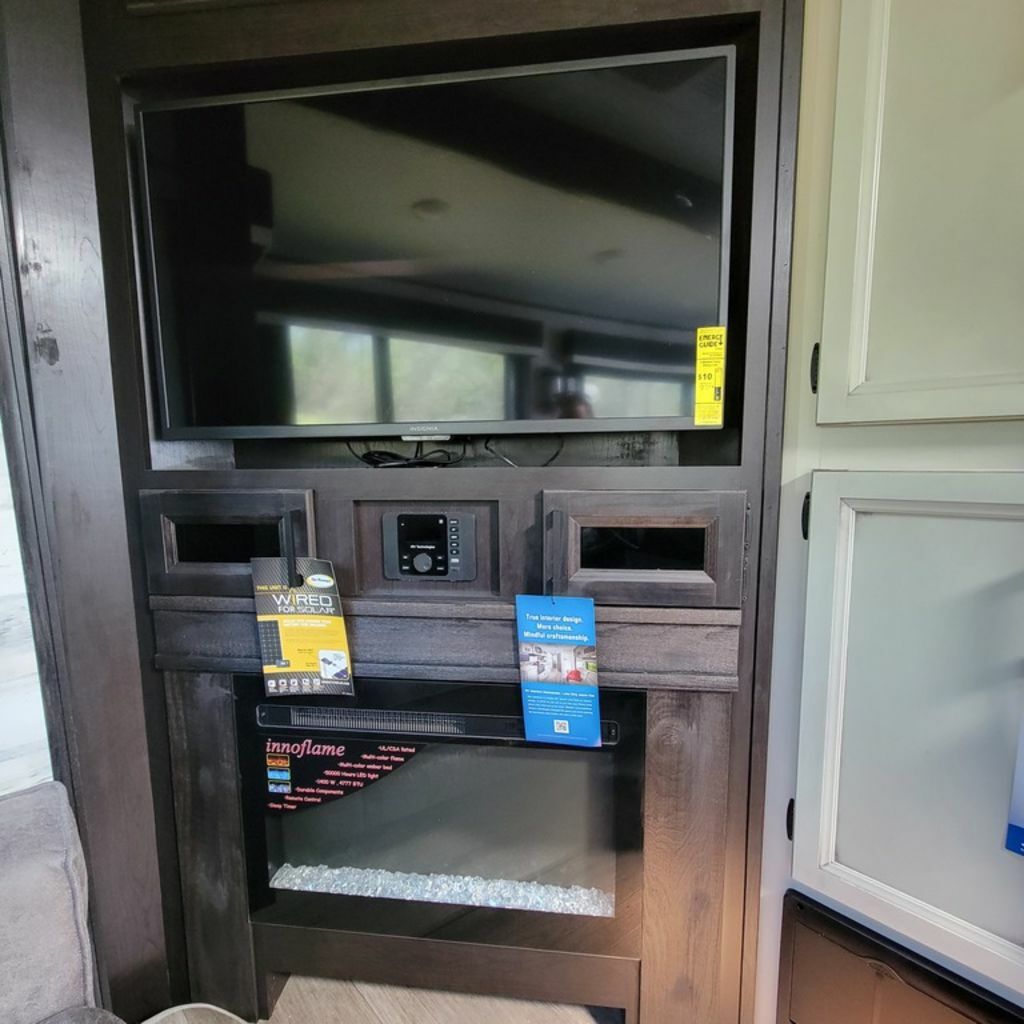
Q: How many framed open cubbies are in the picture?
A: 2